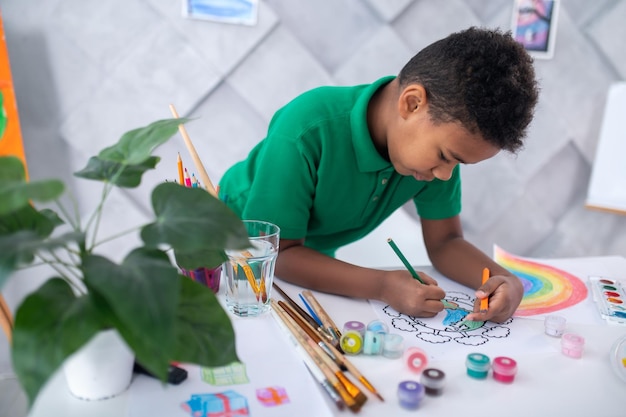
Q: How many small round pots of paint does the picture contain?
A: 12